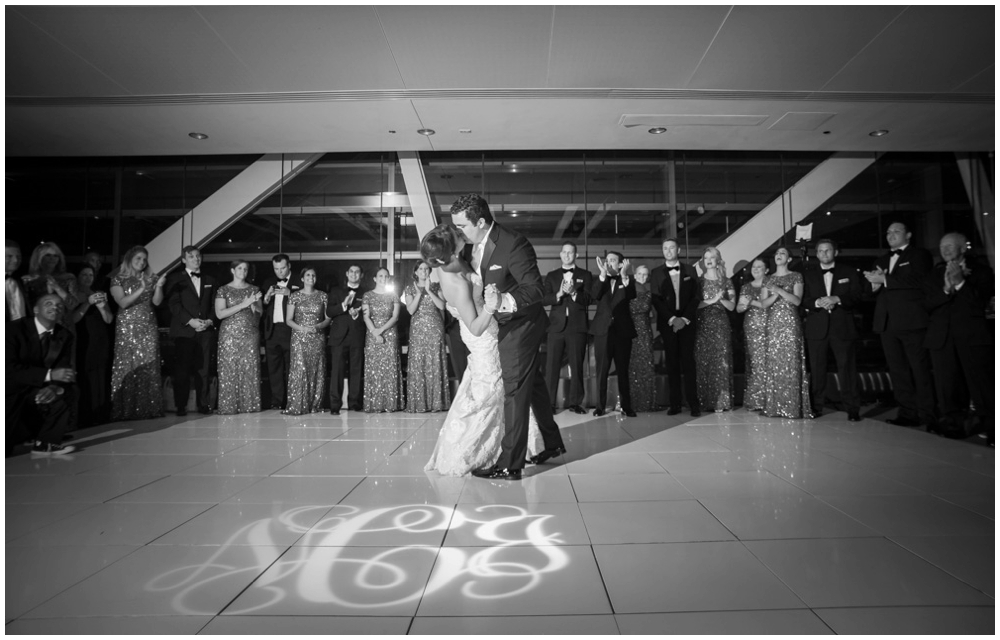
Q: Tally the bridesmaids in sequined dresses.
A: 9